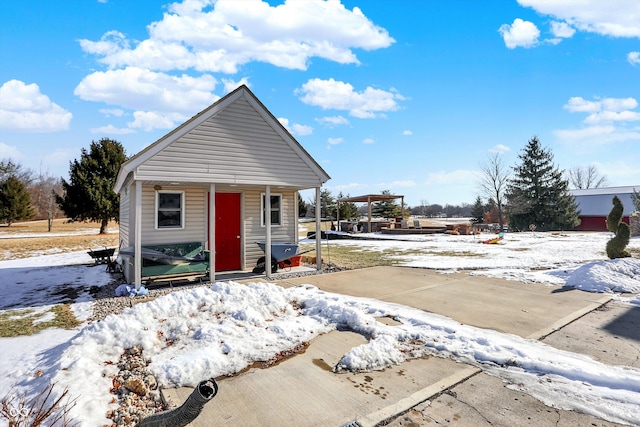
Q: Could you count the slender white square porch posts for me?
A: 4